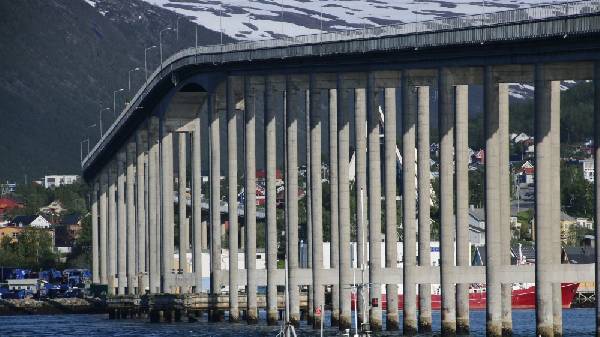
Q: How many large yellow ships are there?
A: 0